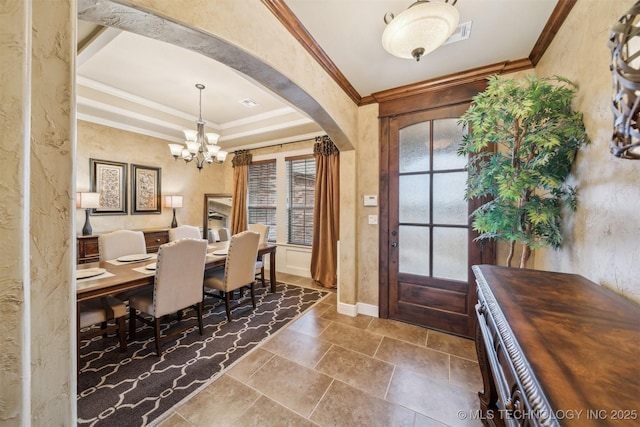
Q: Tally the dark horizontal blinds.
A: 2